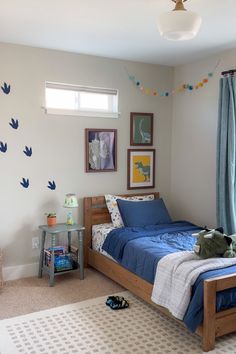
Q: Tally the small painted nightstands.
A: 1